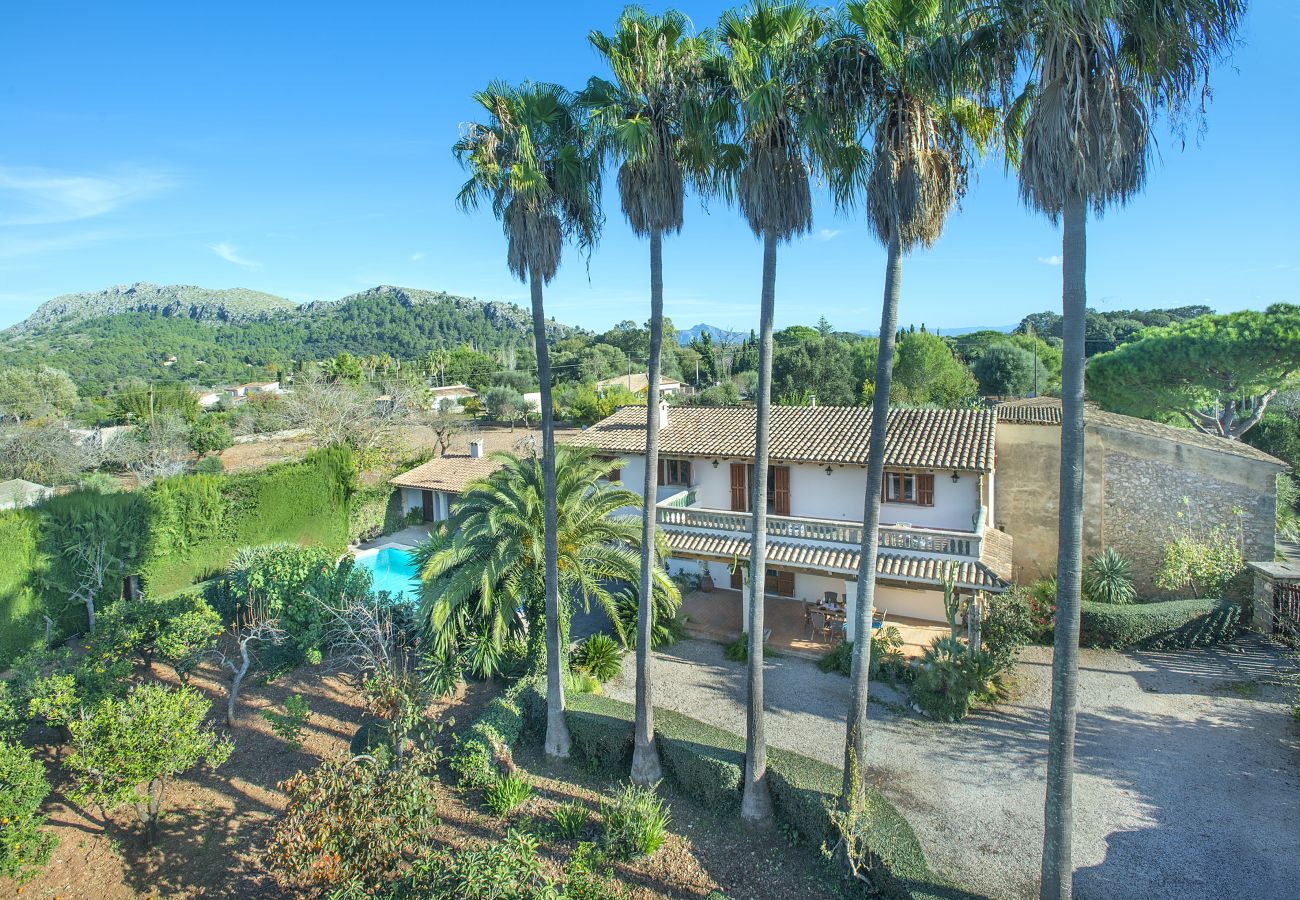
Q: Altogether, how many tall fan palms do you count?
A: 5